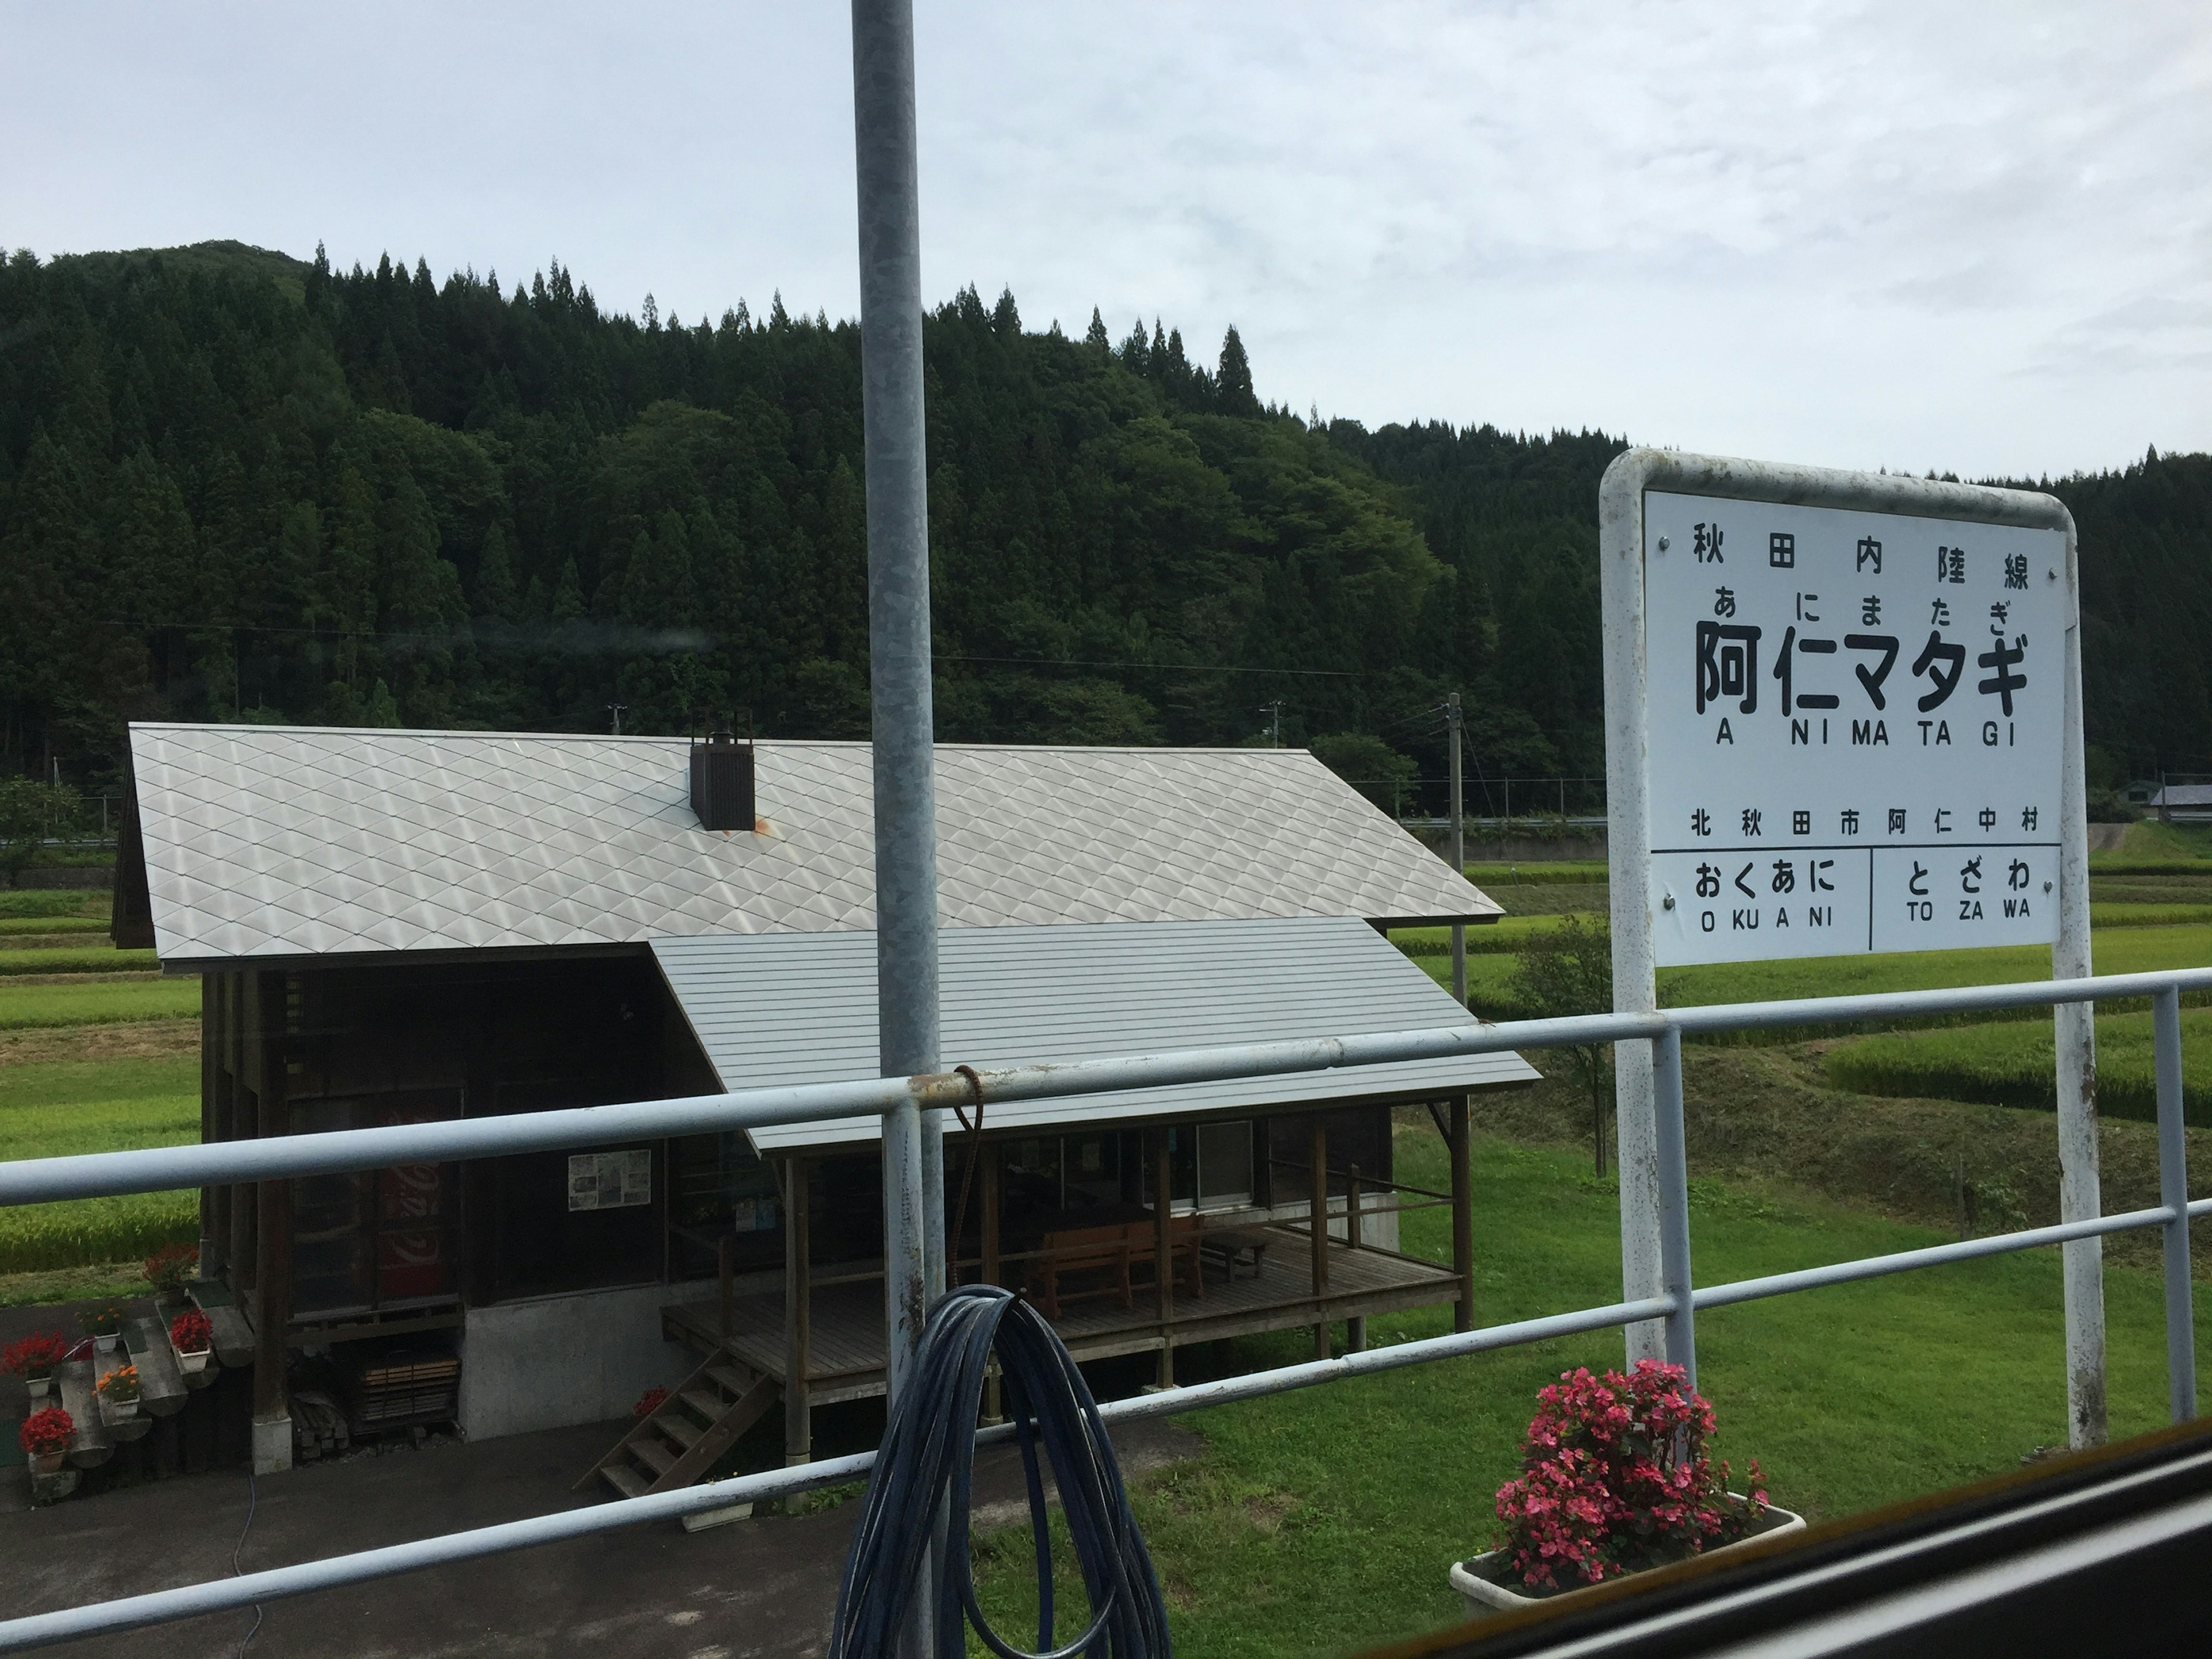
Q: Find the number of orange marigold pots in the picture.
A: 2